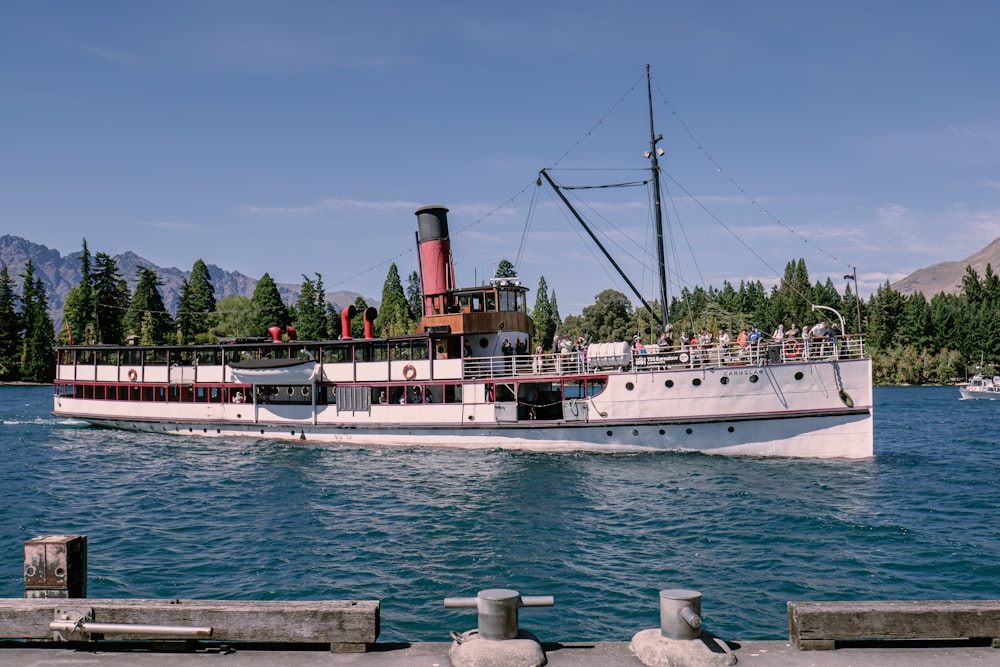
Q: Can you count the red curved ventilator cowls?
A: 4